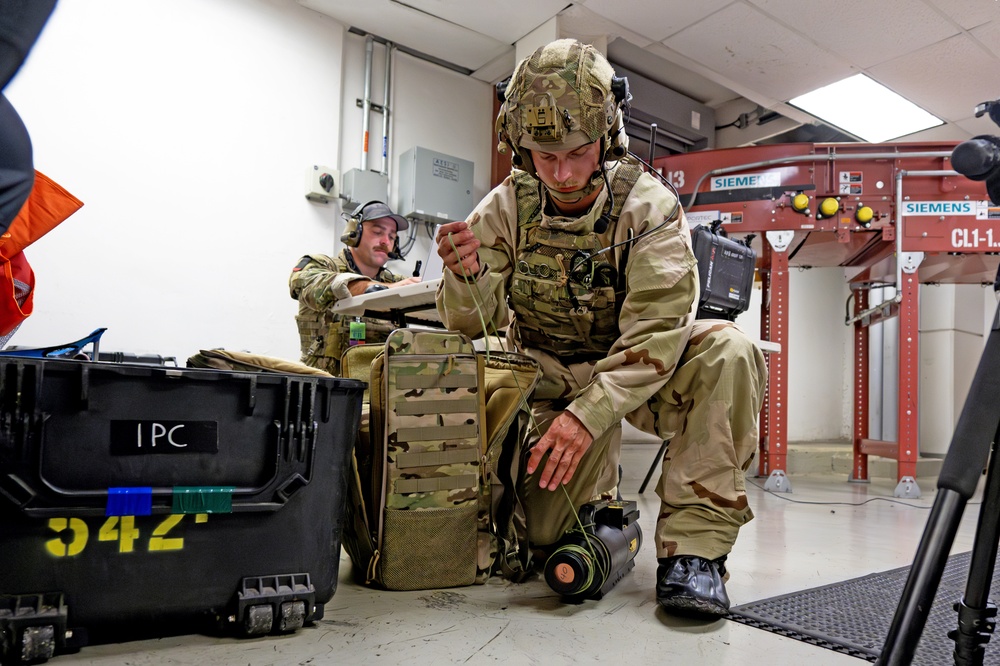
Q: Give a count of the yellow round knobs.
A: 3